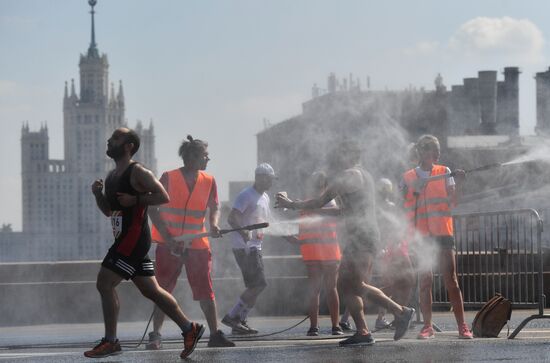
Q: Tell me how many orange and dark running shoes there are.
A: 2